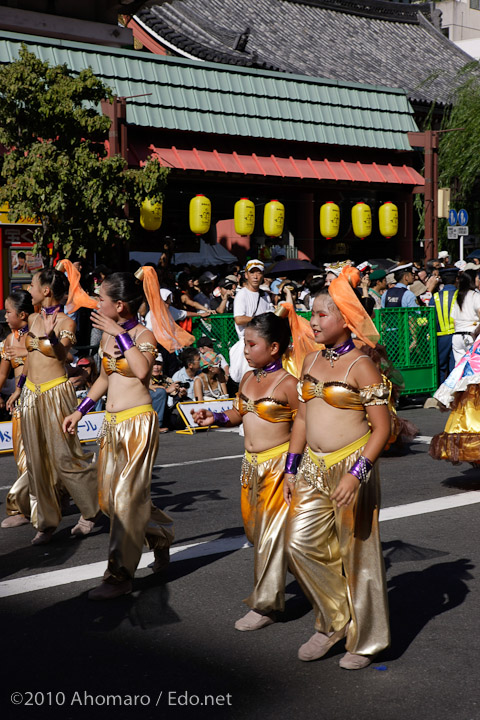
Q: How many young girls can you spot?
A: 5